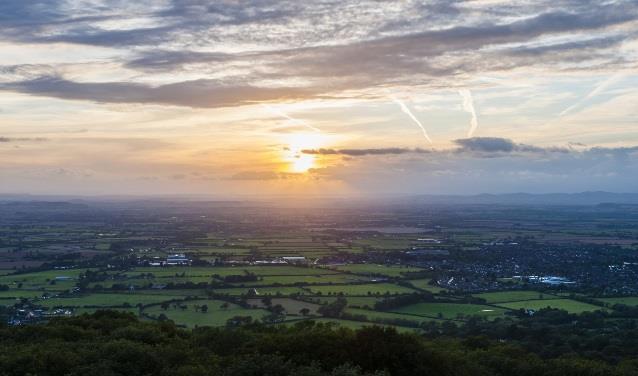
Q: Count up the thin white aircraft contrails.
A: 4